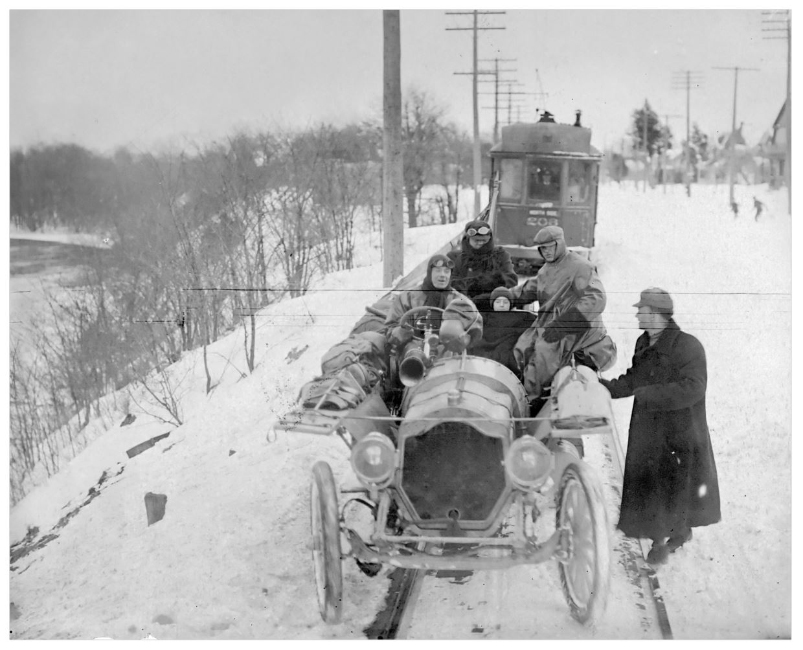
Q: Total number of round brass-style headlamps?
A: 2